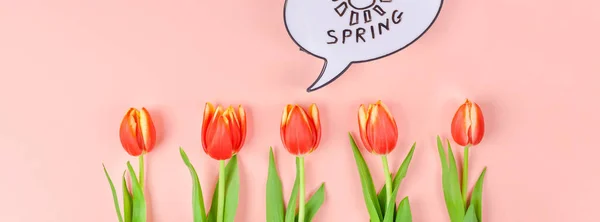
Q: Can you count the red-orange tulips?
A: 5